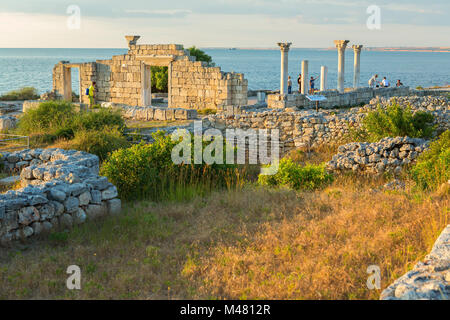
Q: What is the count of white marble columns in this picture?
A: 5